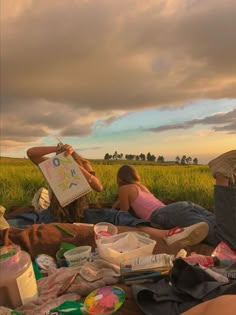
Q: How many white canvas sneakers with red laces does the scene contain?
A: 1